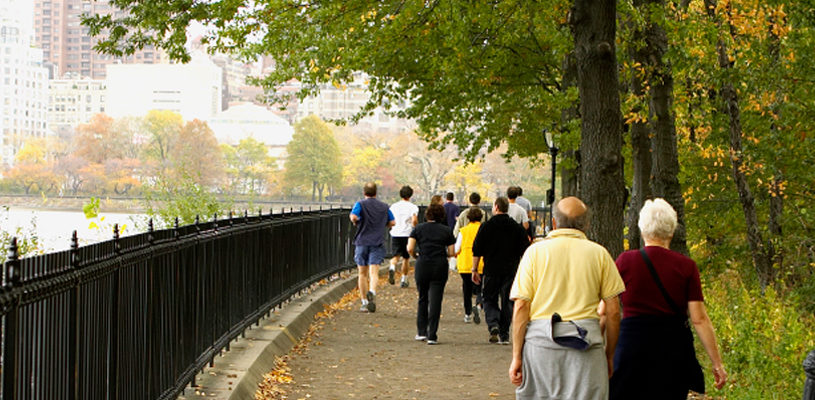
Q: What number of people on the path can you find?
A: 12